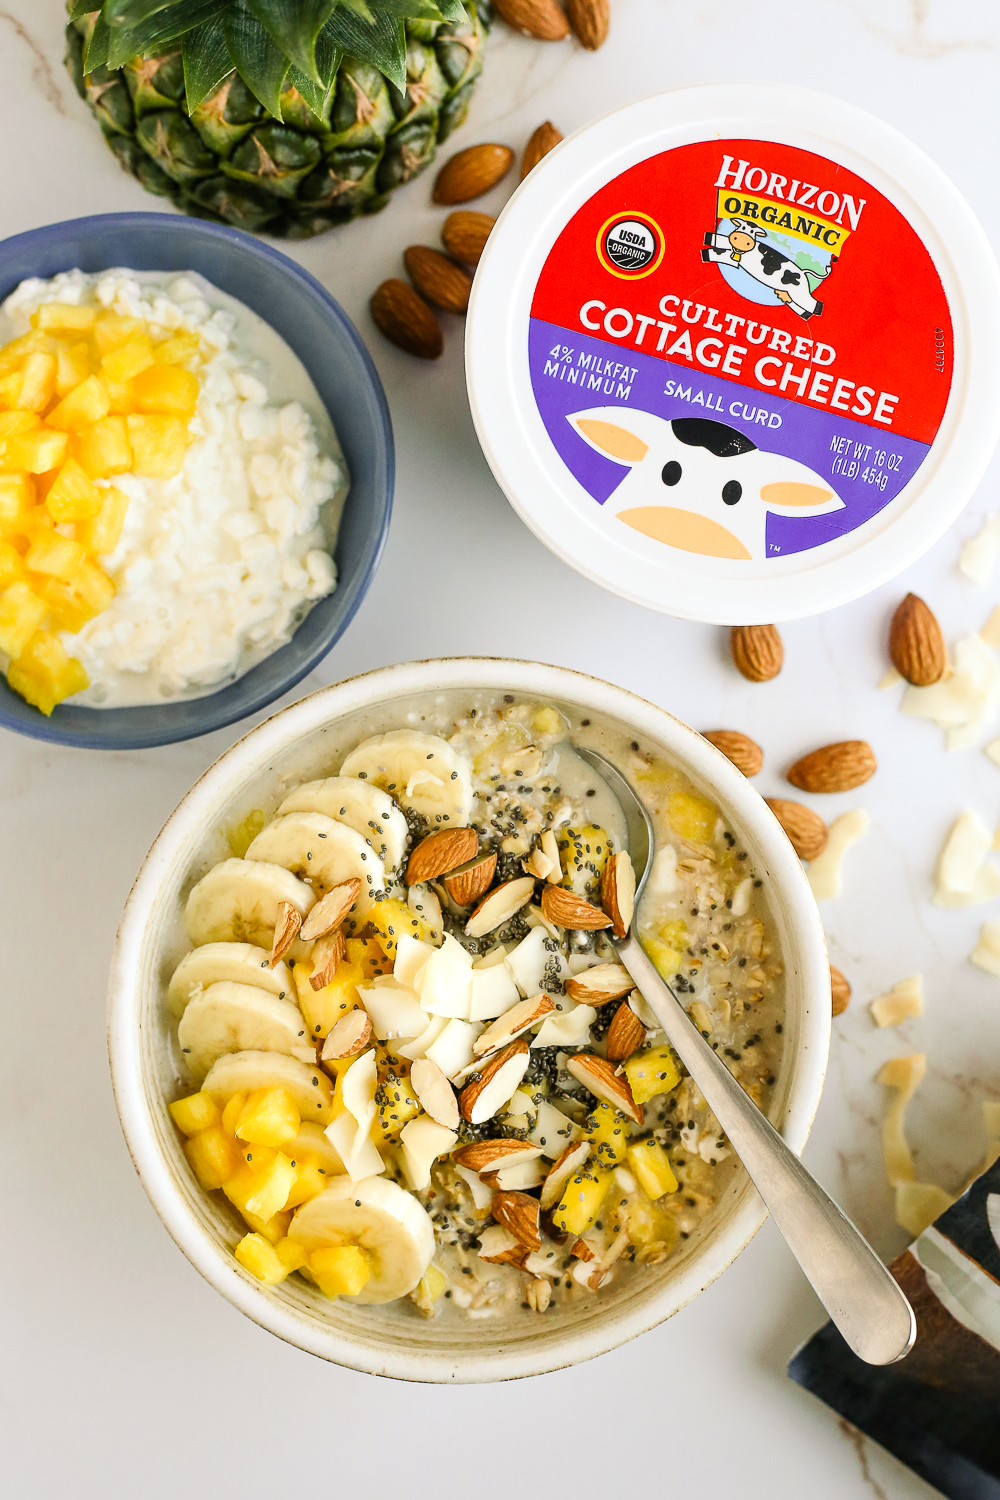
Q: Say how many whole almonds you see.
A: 13